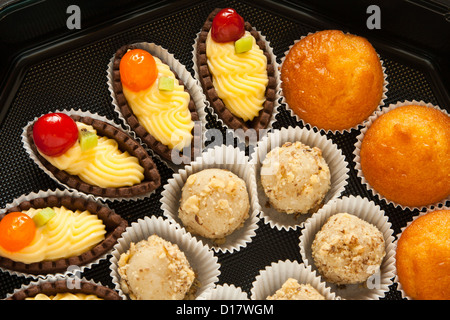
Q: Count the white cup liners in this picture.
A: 14